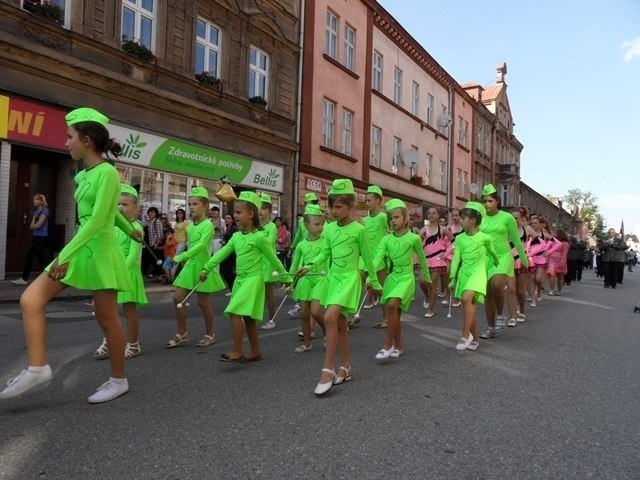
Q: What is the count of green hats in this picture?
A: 12